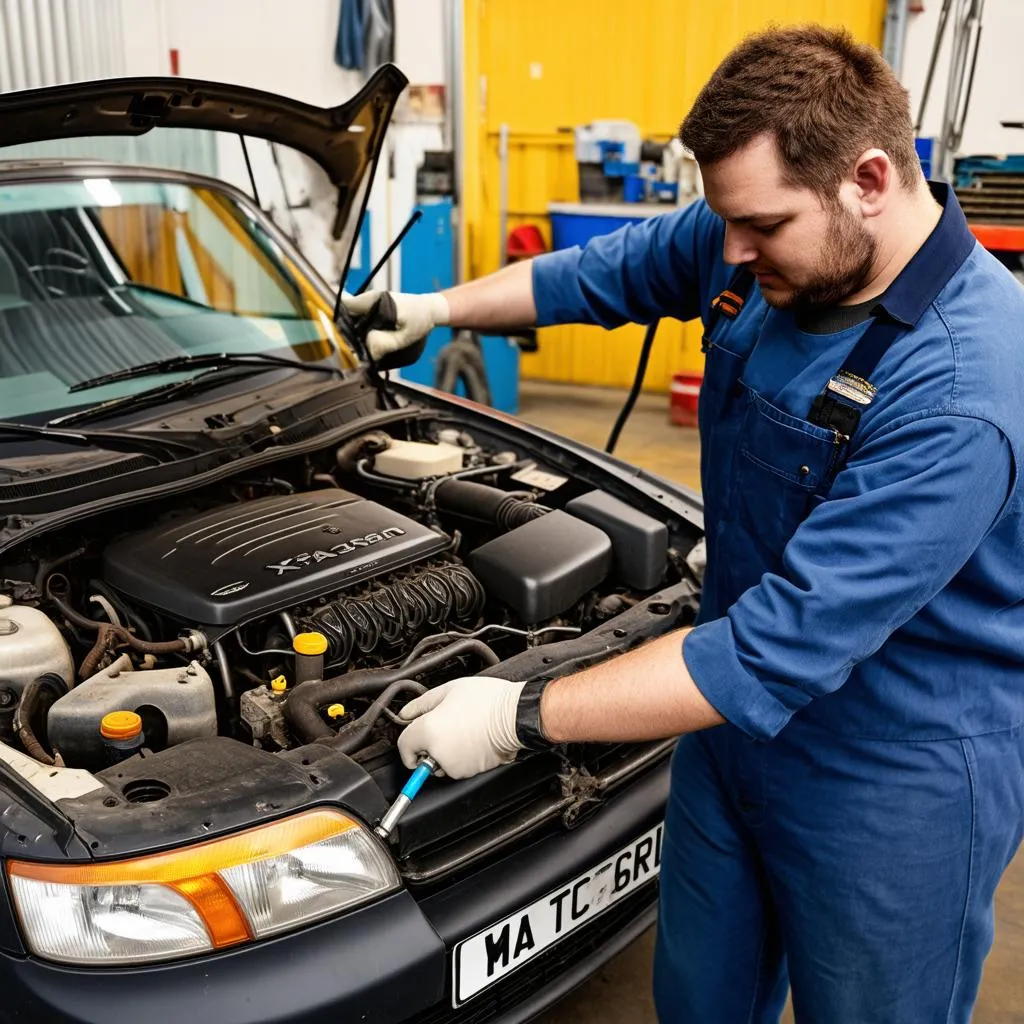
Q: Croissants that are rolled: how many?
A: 0